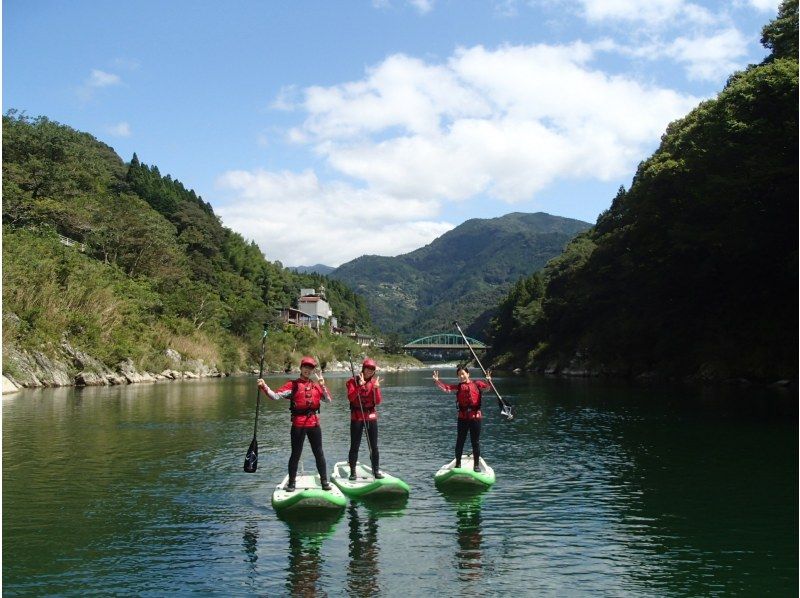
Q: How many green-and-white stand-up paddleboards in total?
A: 3